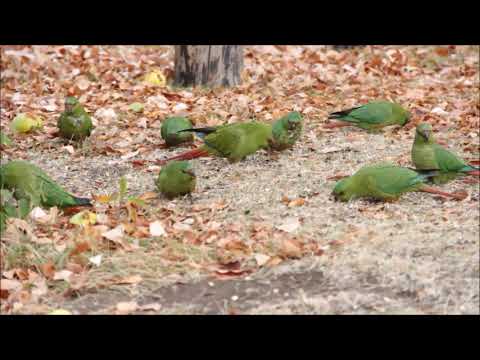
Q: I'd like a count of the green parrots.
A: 9